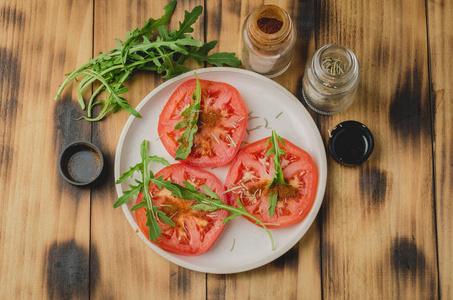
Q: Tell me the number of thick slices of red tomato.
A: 3